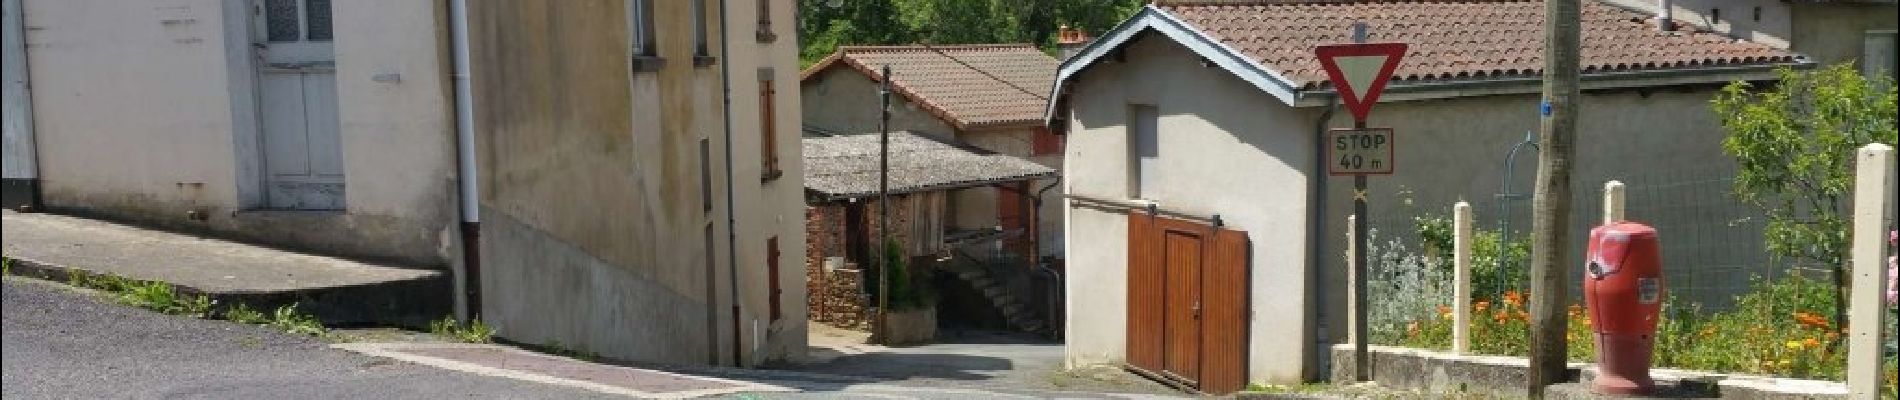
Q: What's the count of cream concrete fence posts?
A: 4